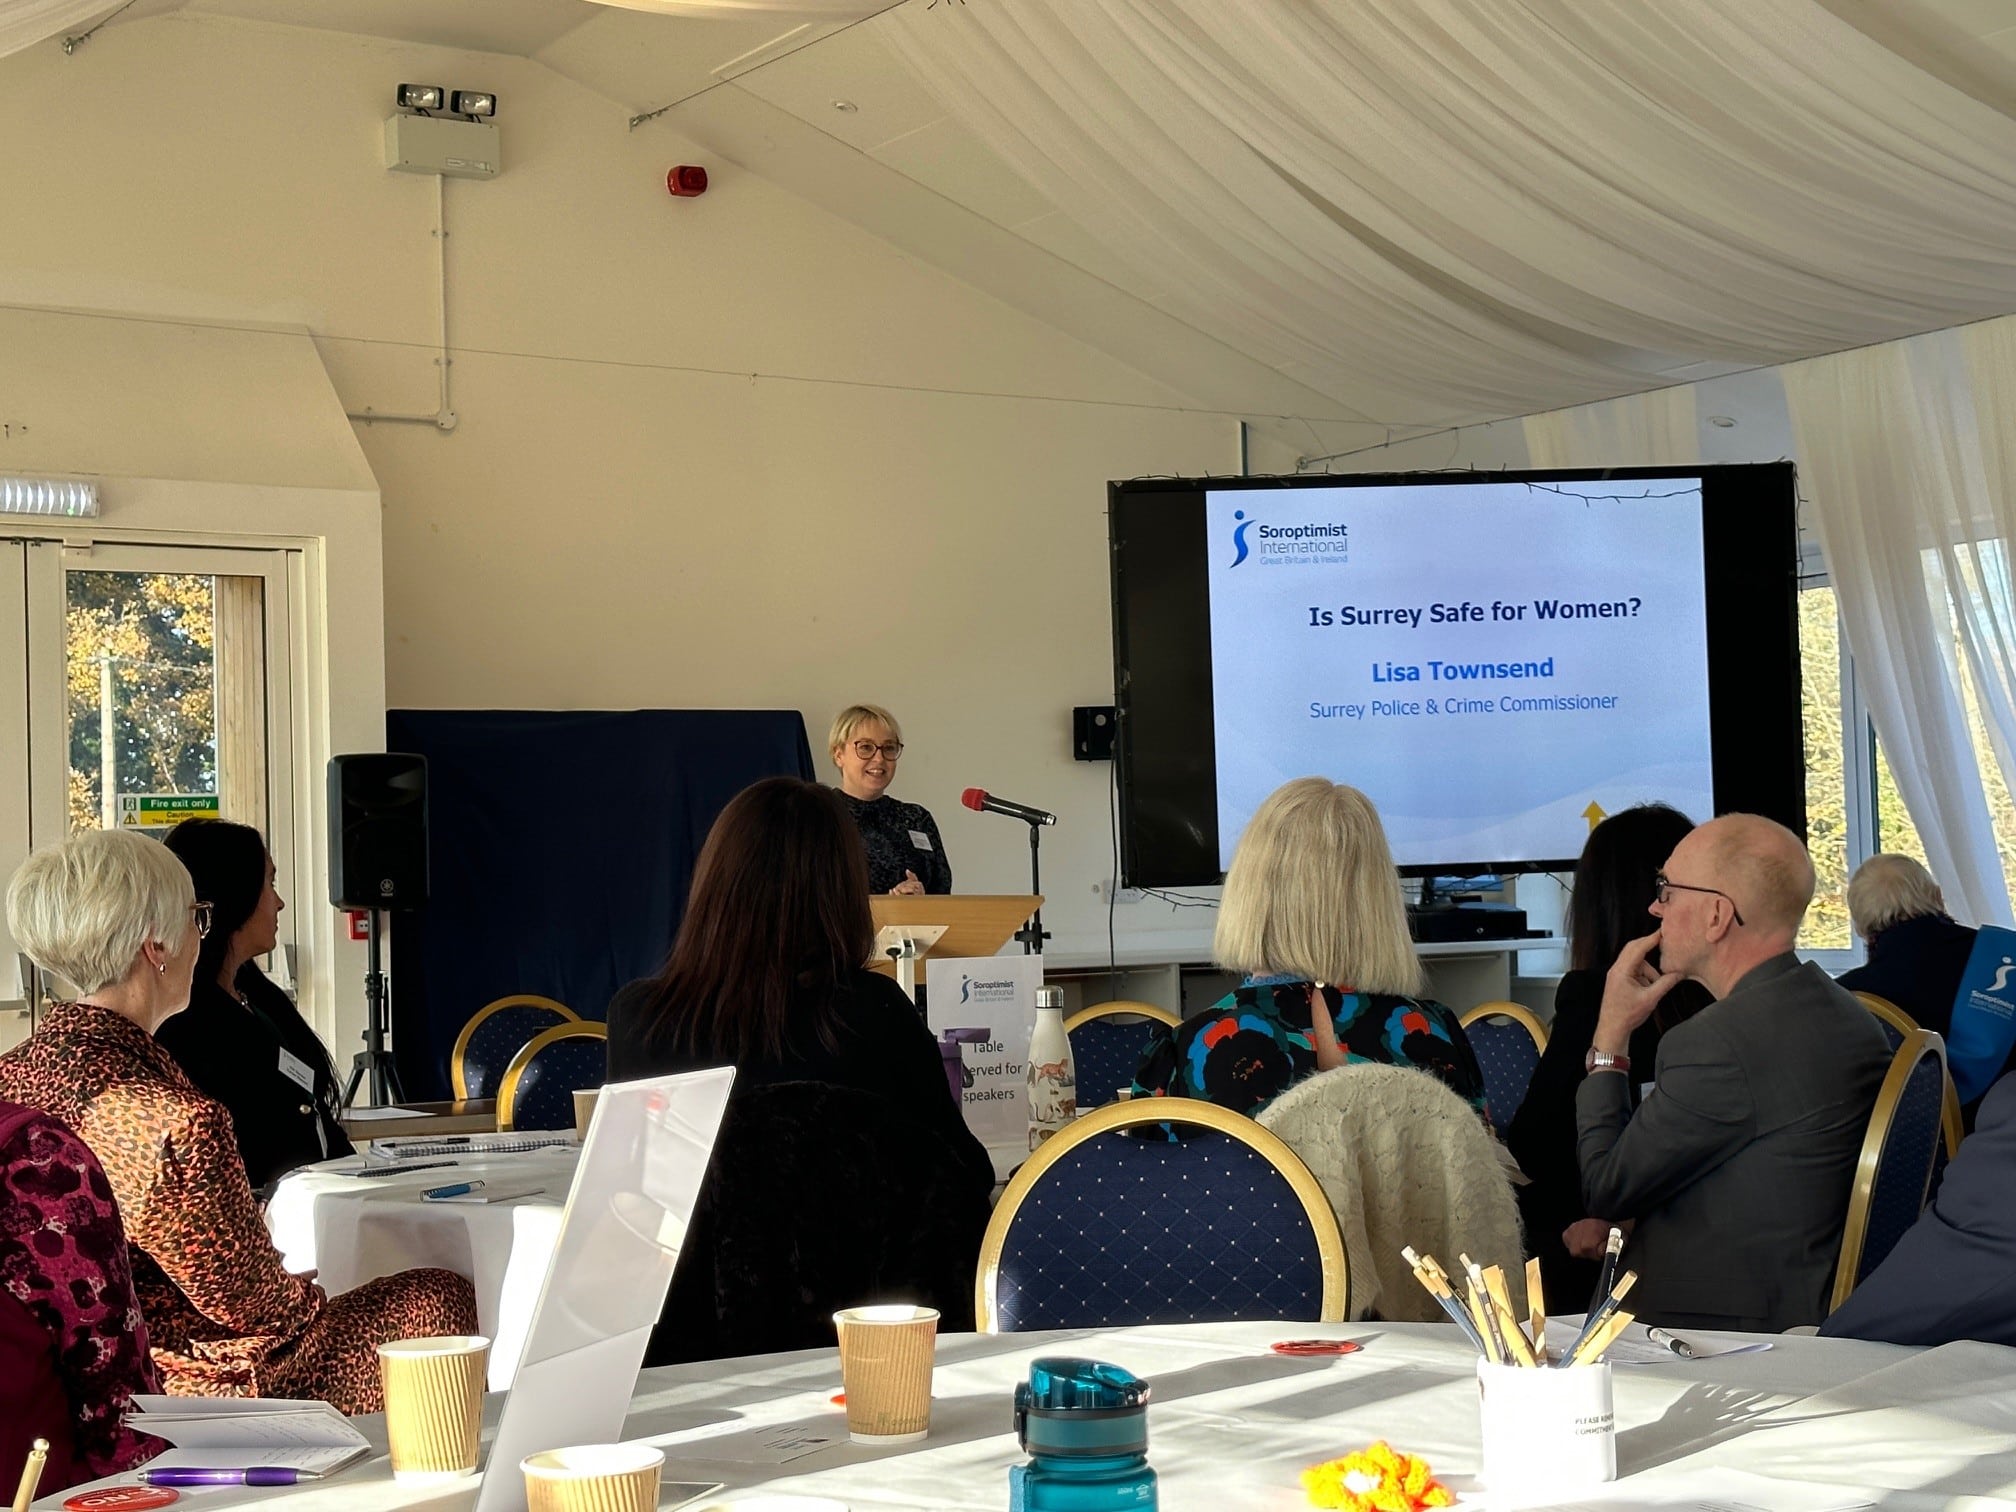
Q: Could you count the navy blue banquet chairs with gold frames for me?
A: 7